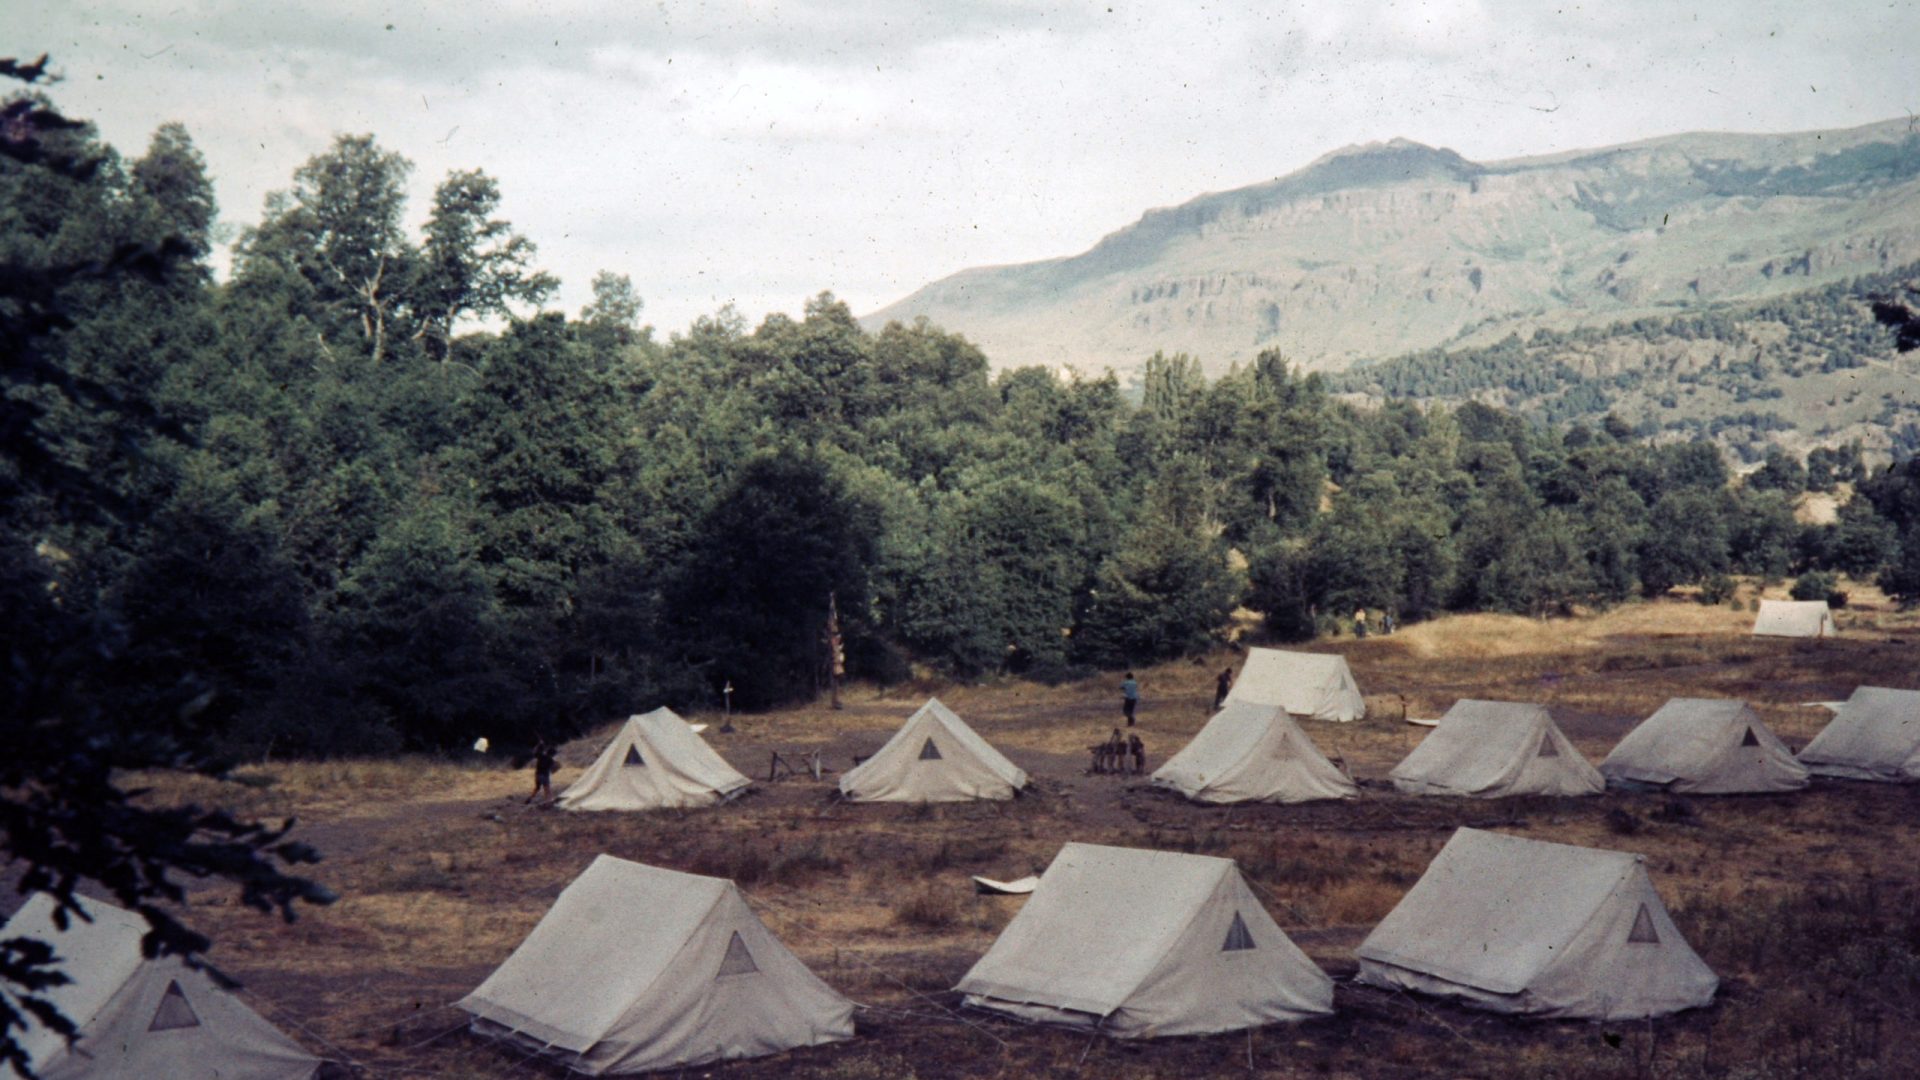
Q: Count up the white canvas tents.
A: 12